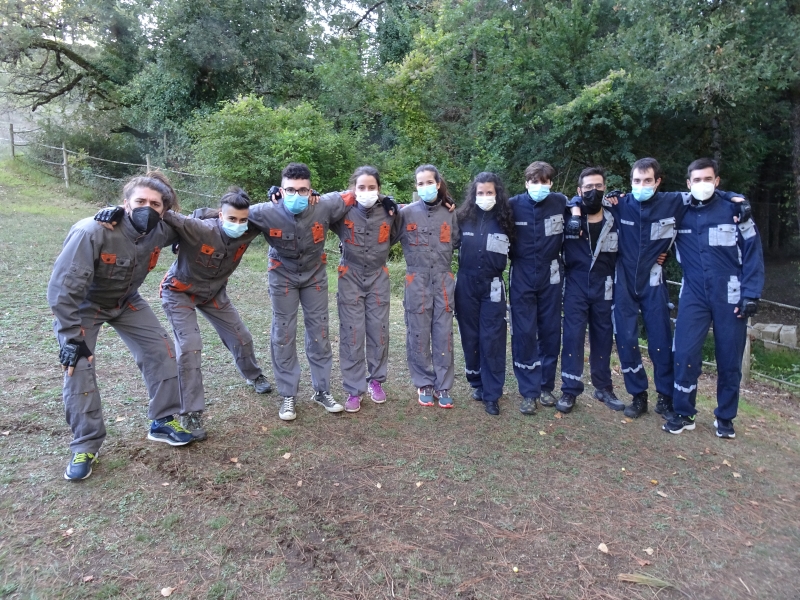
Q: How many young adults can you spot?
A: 10